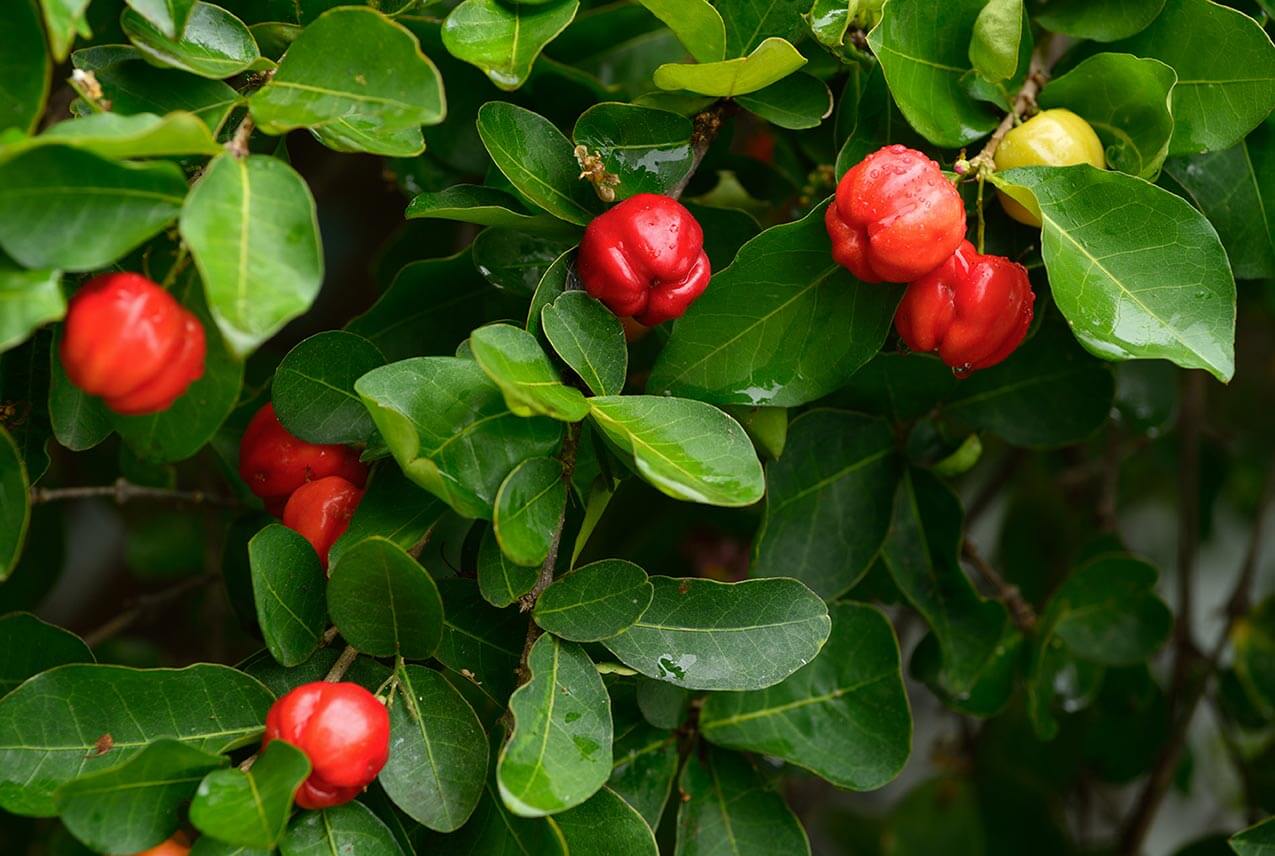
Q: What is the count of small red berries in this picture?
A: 7